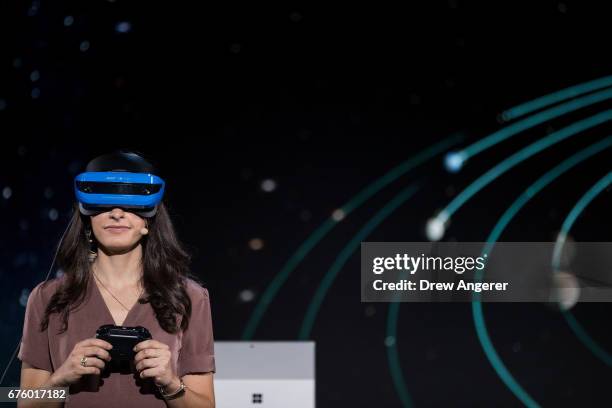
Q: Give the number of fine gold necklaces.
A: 1